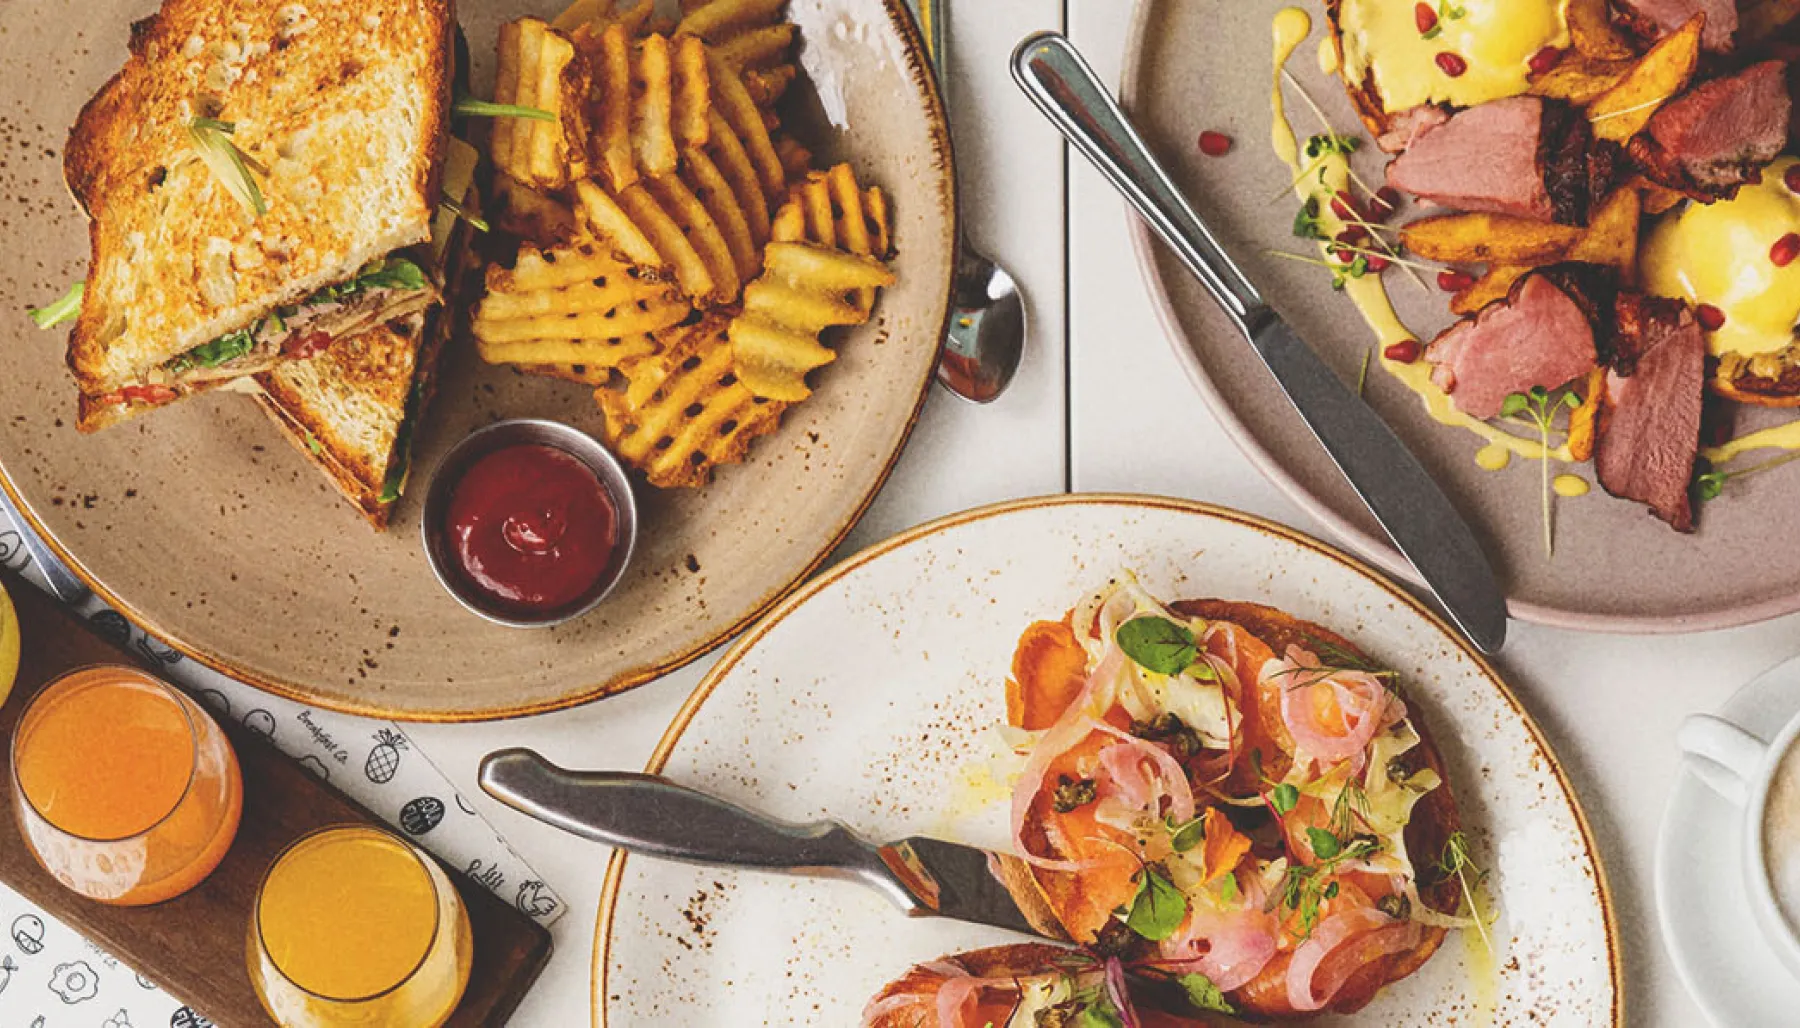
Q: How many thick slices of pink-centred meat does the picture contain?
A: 5